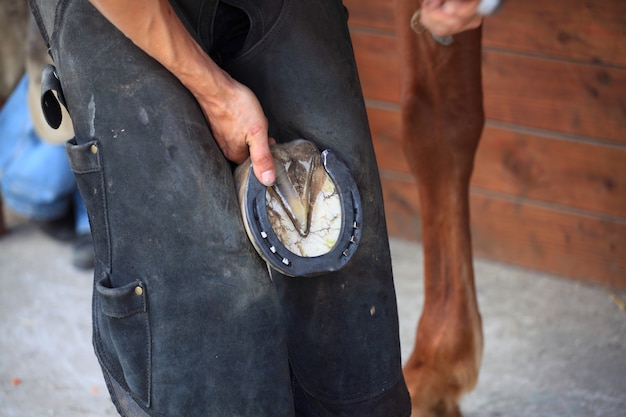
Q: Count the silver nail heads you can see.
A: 6